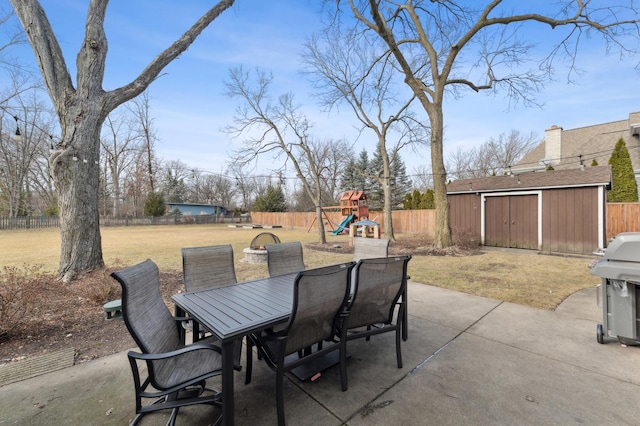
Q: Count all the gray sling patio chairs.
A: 6